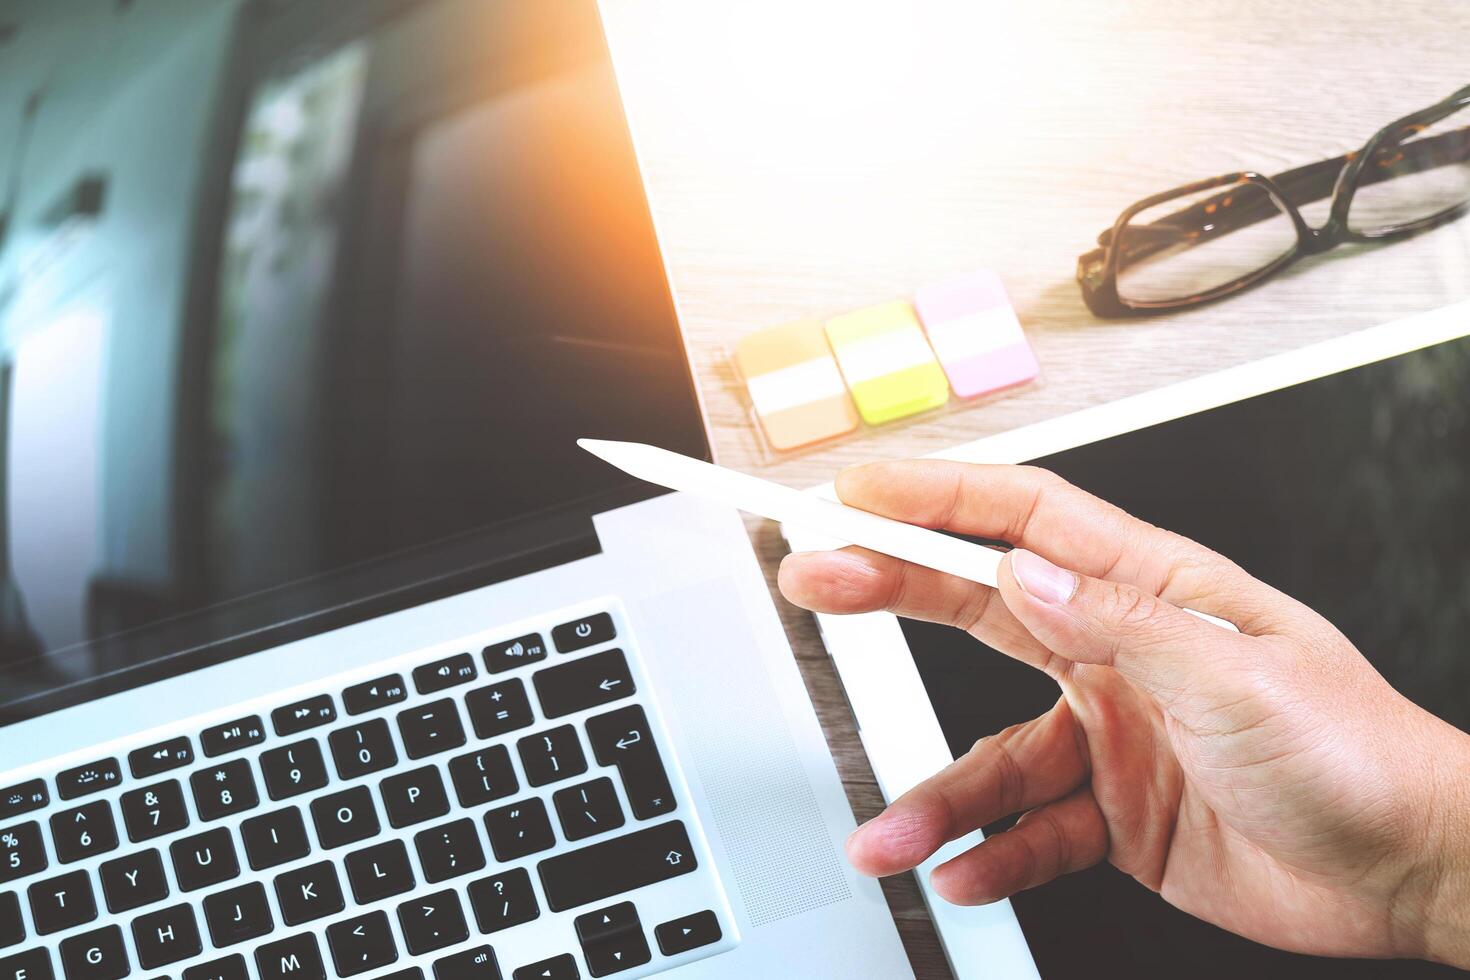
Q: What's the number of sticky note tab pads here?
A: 3